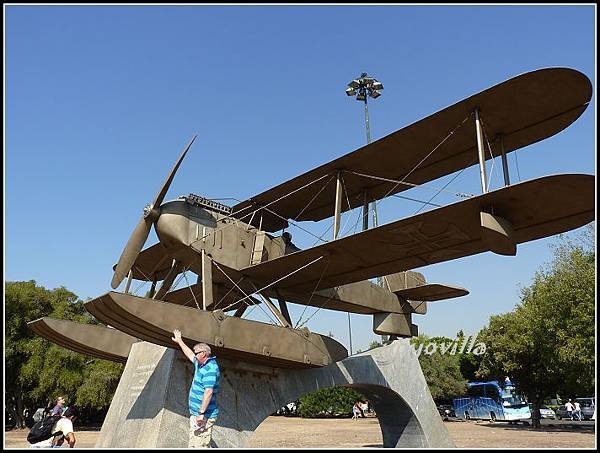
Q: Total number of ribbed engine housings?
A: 1